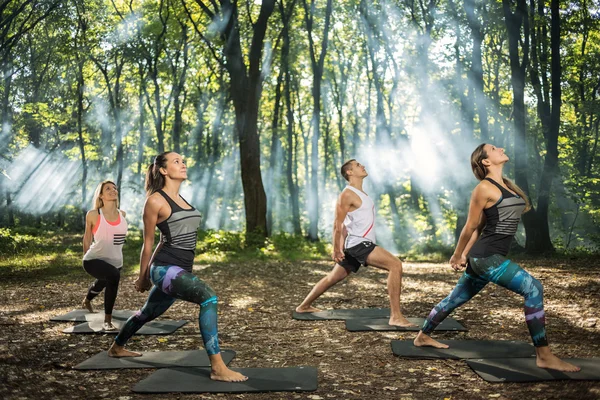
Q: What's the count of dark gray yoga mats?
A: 8